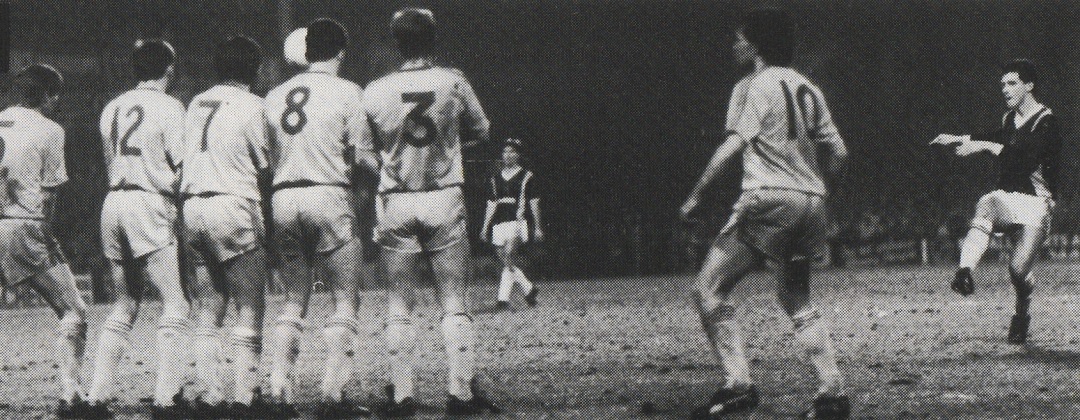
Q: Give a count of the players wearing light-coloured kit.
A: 6